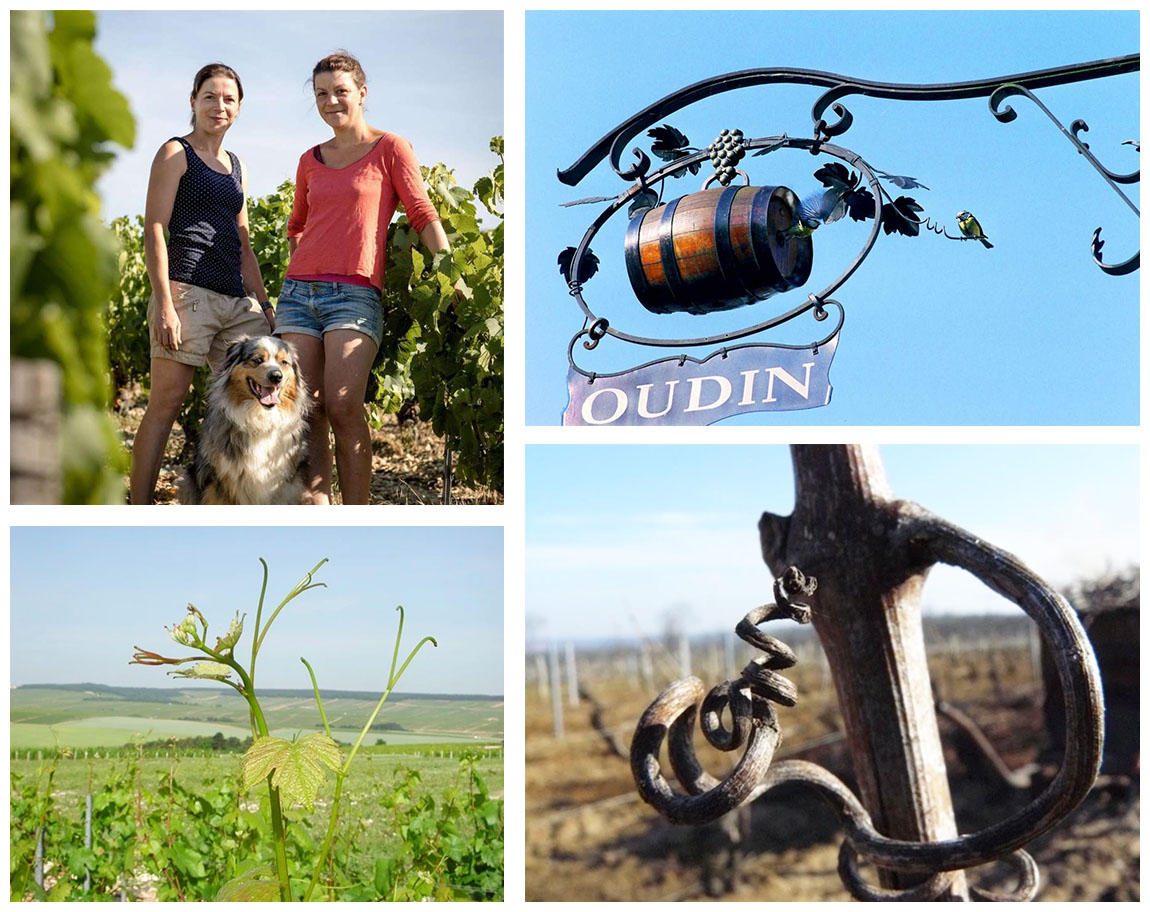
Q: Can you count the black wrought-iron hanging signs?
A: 1